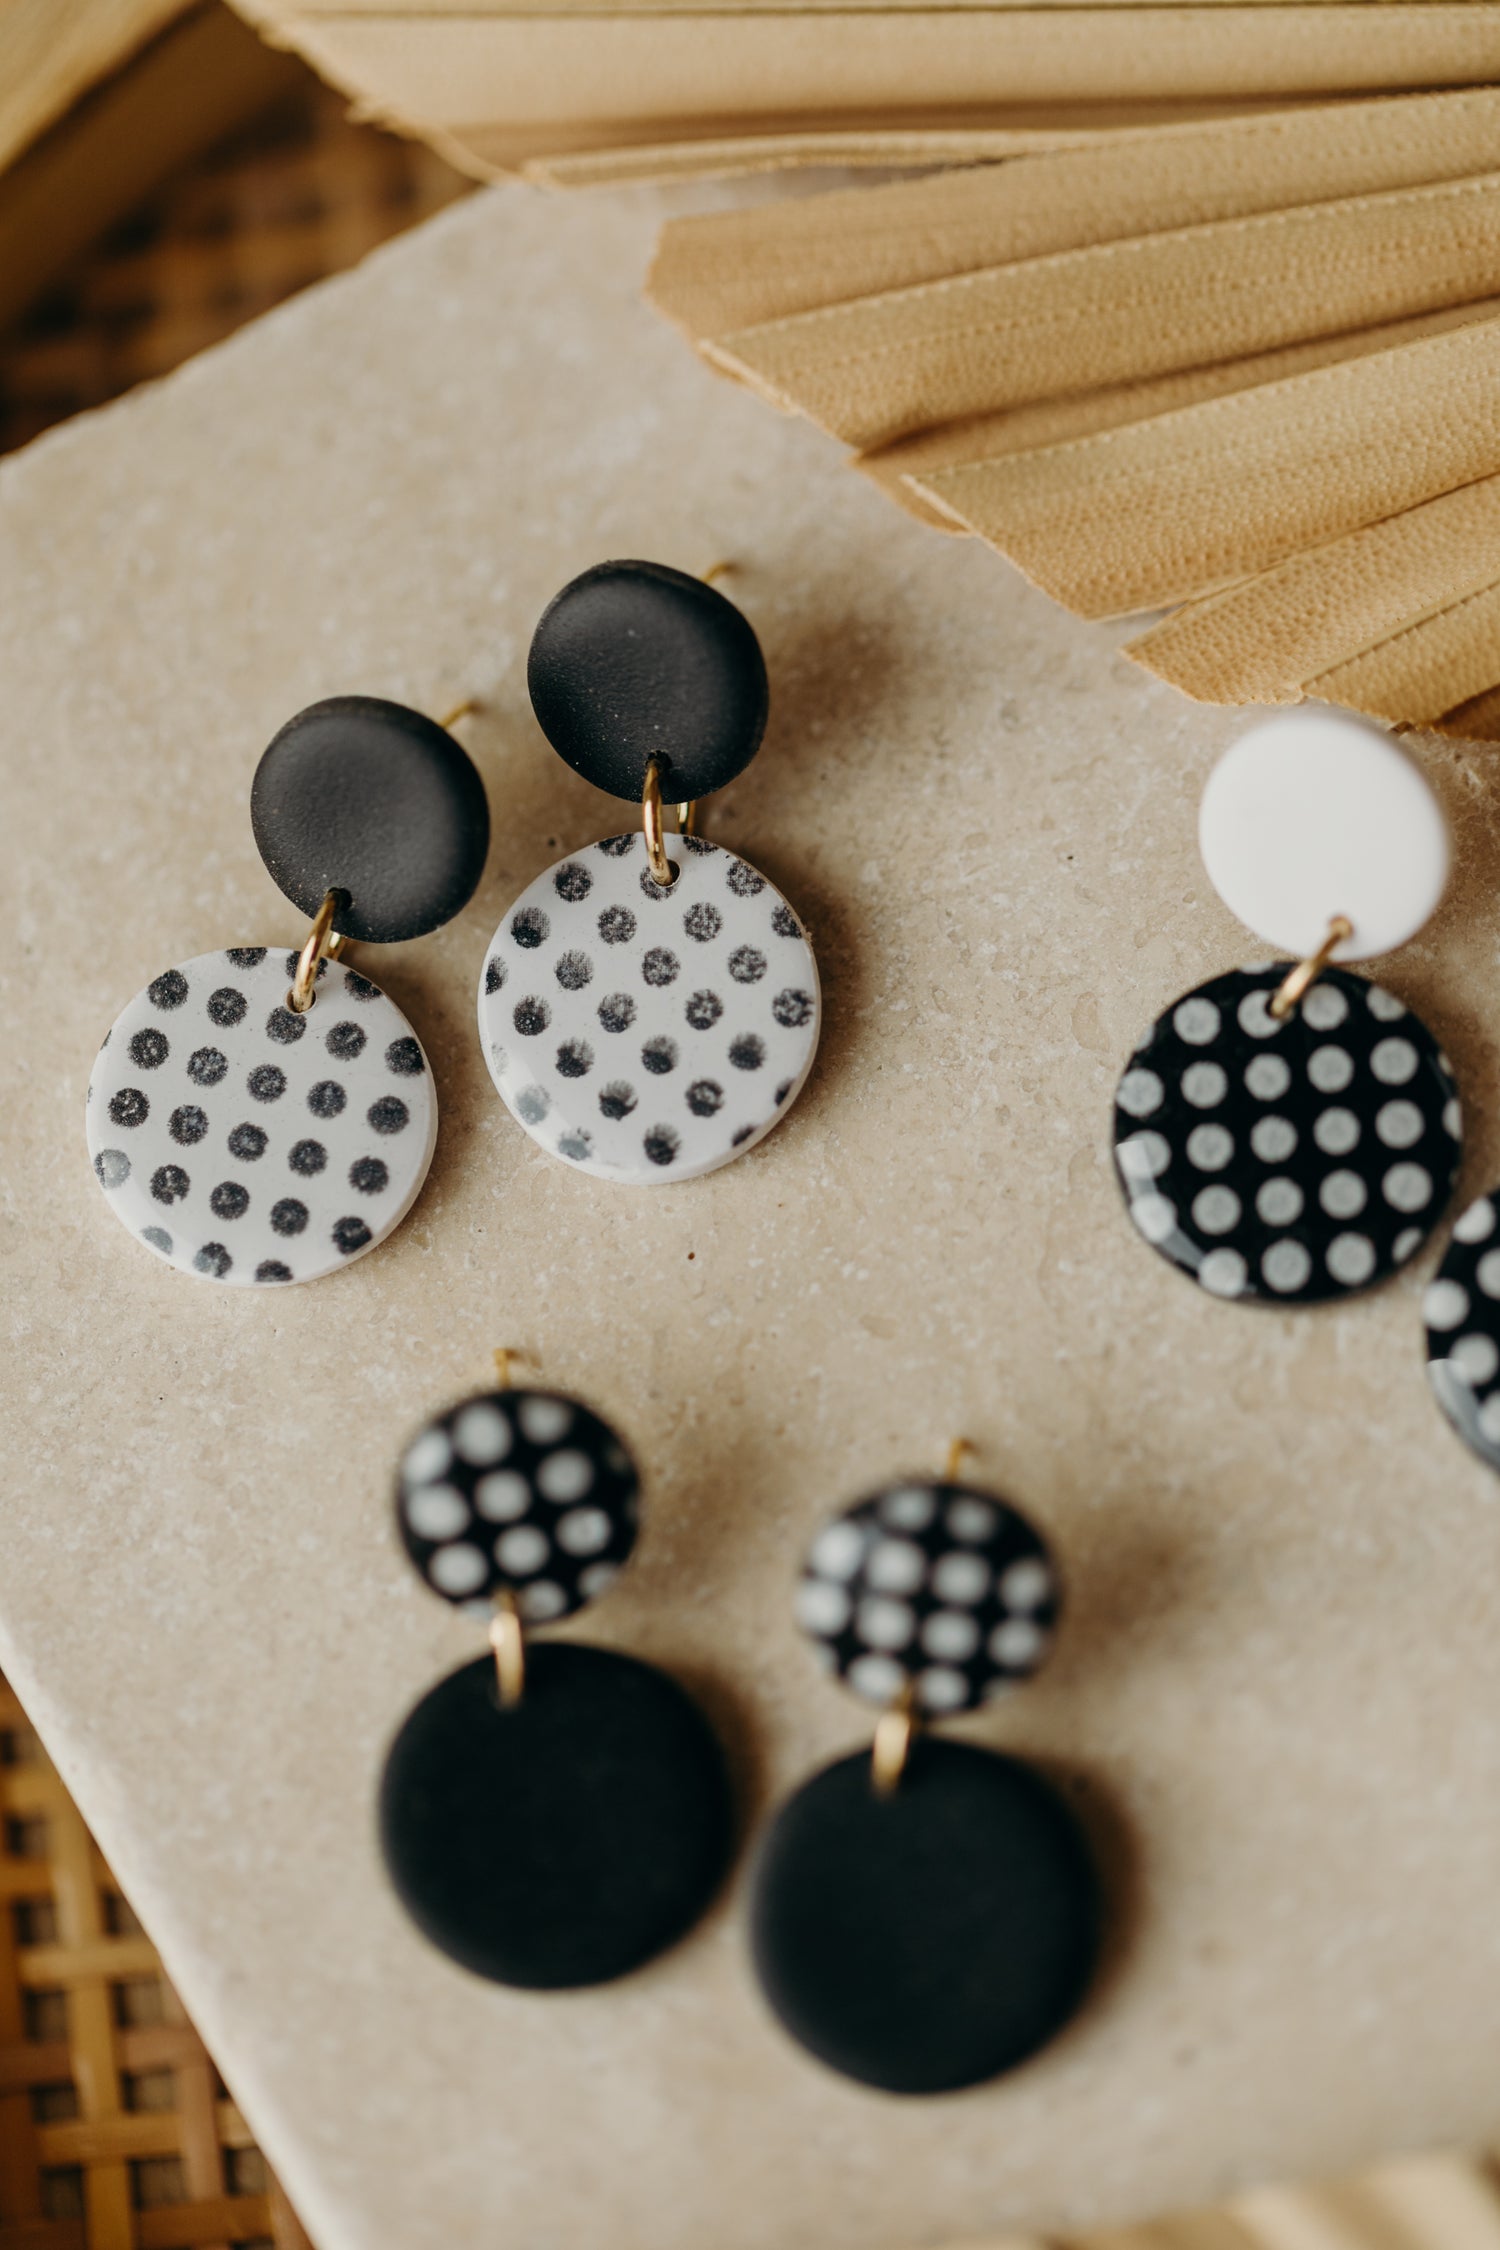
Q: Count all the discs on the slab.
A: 11